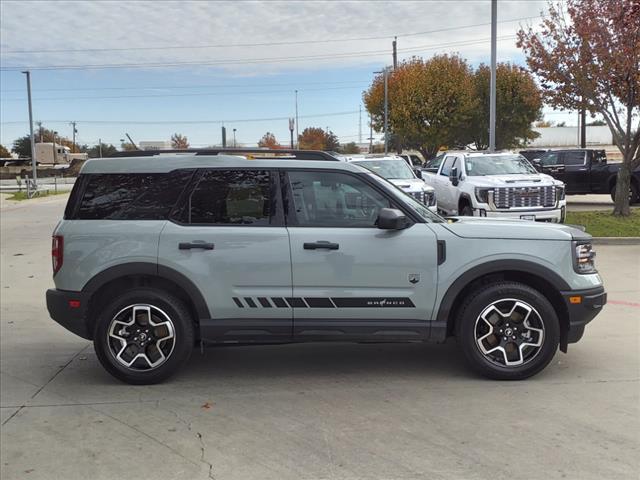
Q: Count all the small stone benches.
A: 0